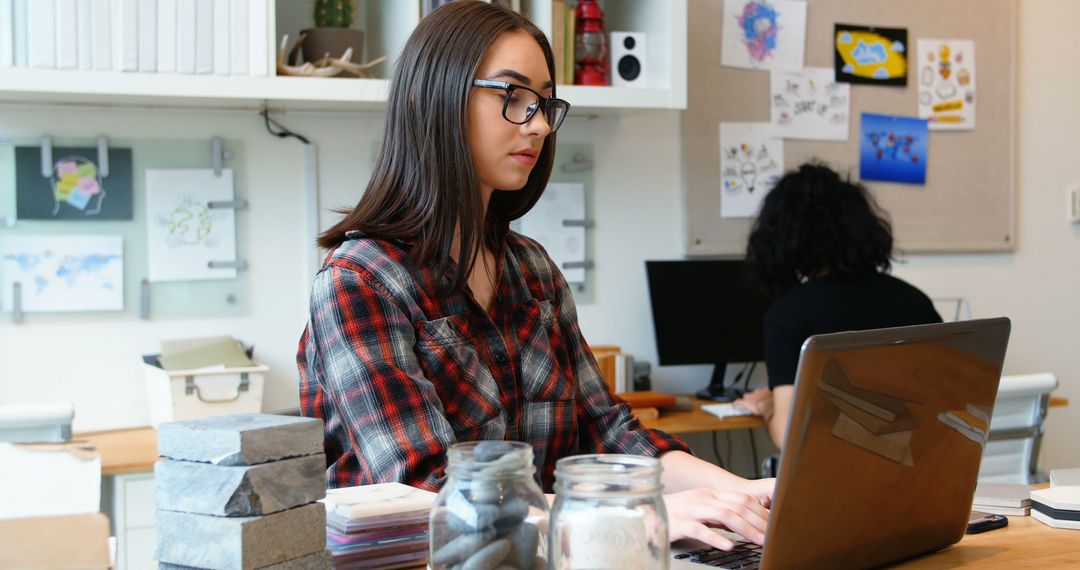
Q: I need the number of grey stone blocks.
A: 4